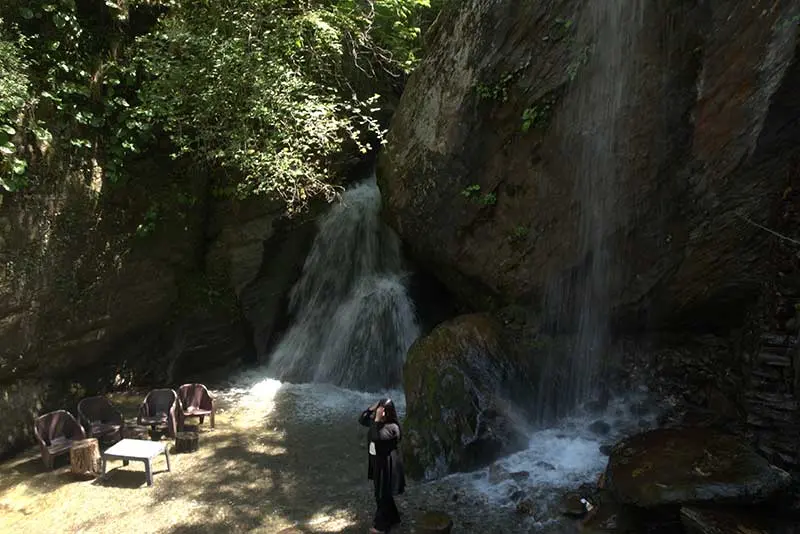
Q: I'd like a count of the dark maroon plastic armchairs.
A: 4